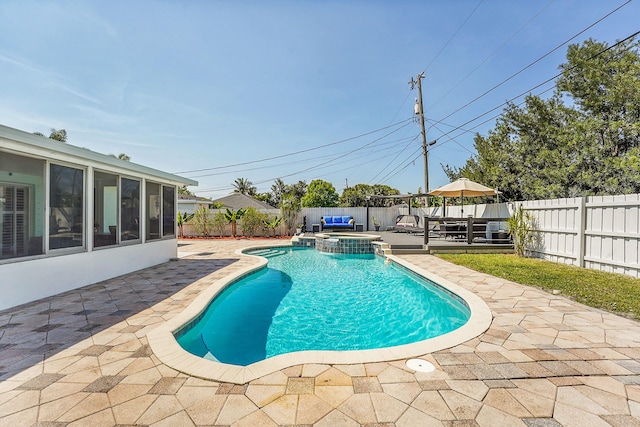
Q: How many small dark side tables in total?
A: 2